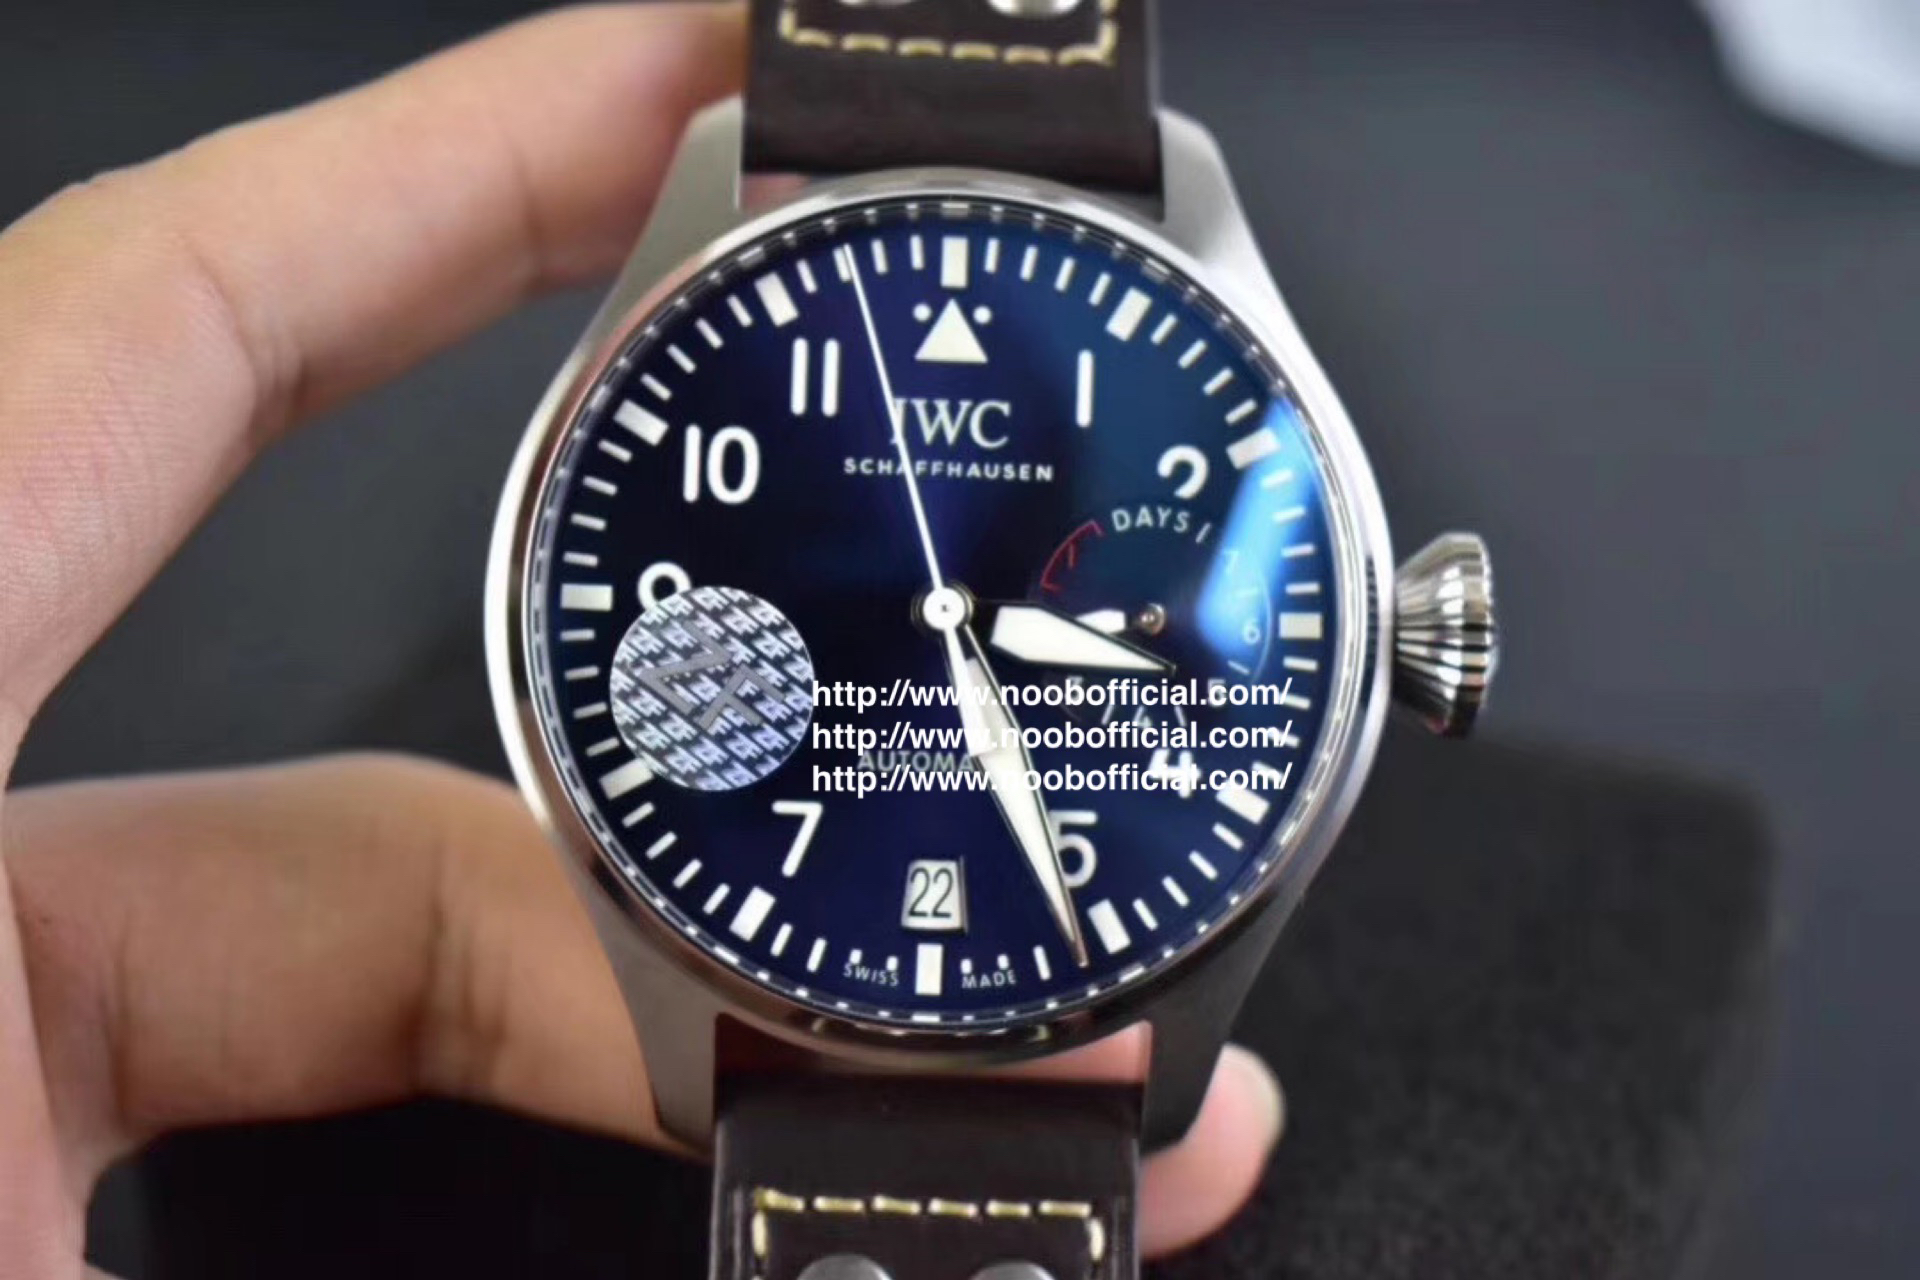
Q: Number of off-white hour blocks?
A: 12